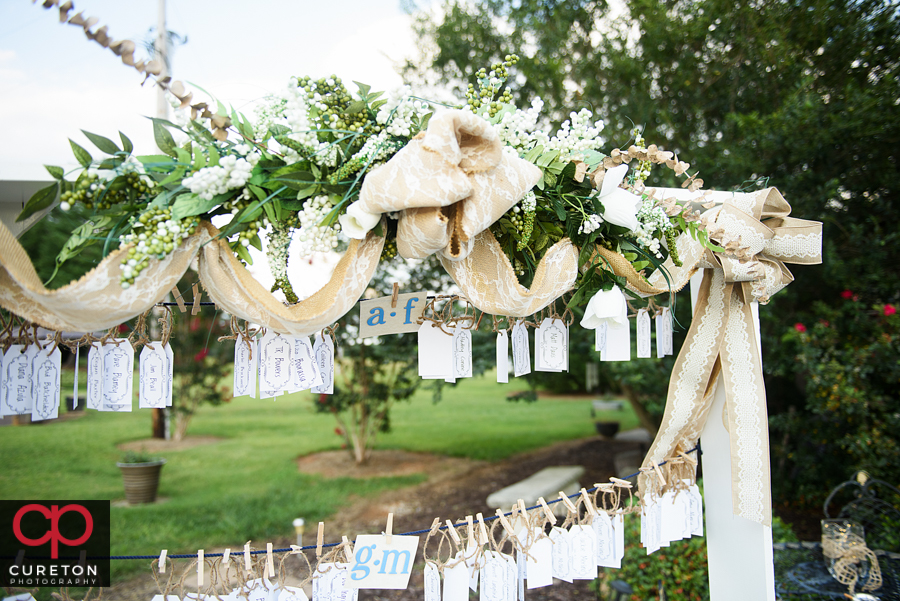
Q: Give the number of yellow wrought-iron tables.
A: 0